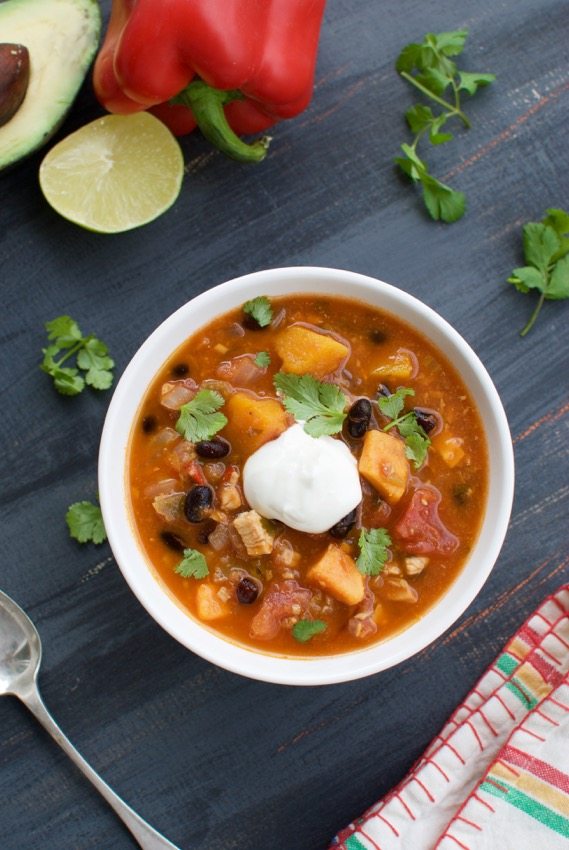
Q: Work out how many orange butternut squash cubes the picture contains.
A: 7